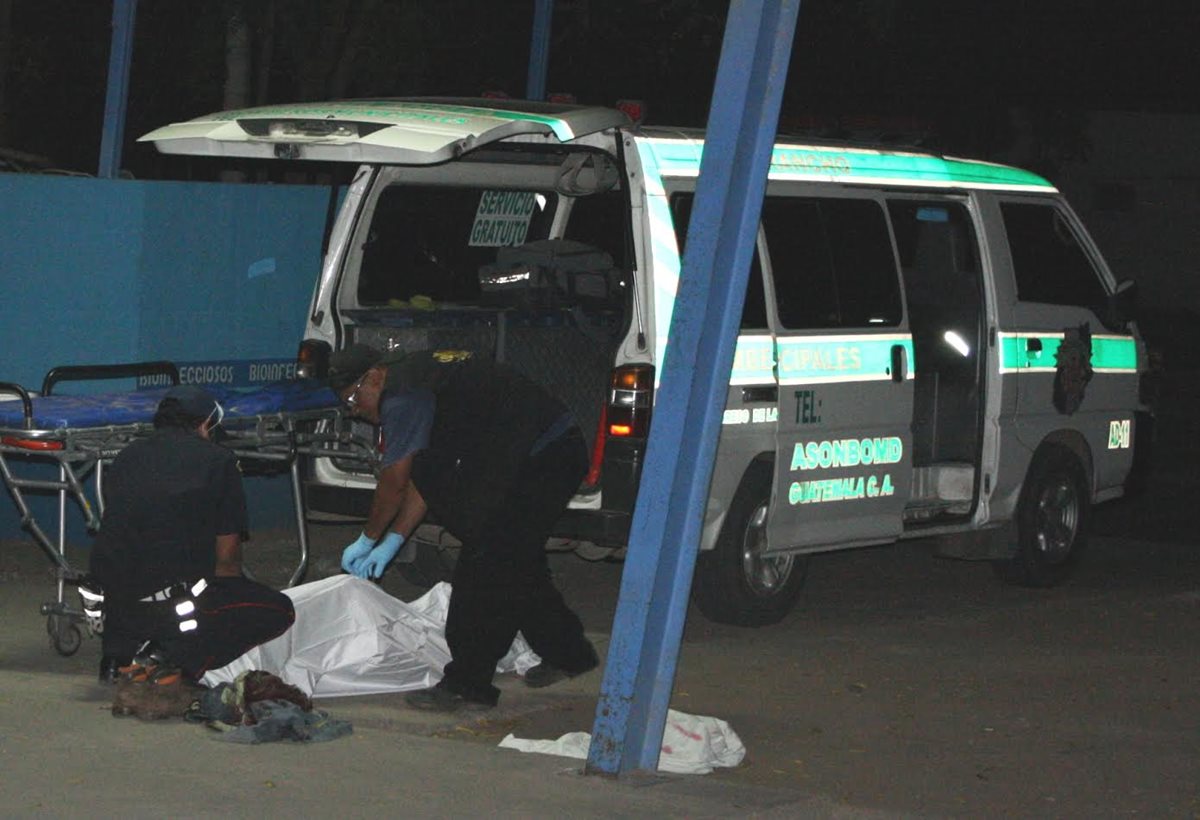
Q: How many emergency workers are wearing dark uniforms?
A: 2